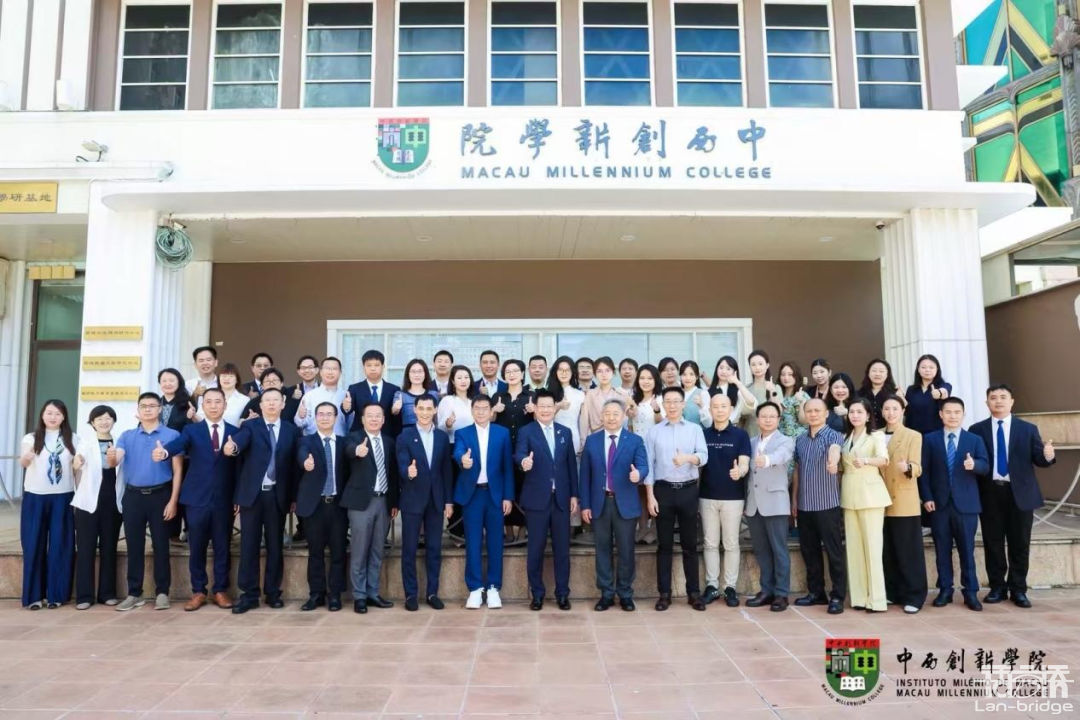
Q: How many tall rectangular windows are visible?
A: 9